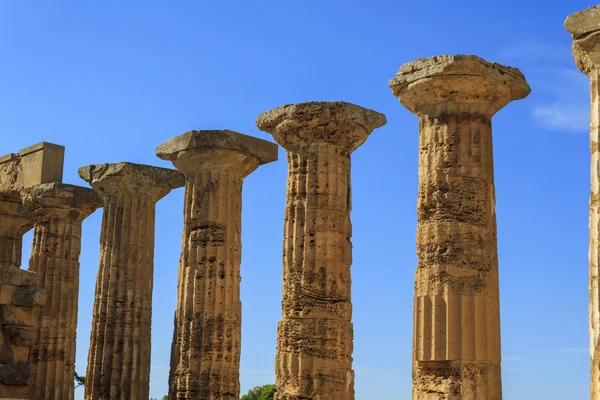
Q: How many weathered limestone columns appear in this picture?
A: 7